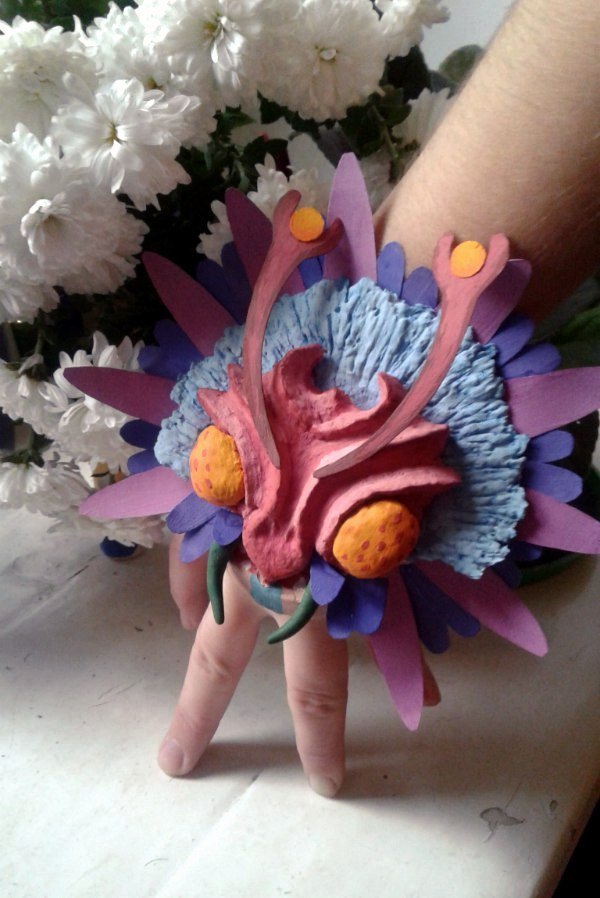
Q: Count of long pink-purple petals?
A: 10